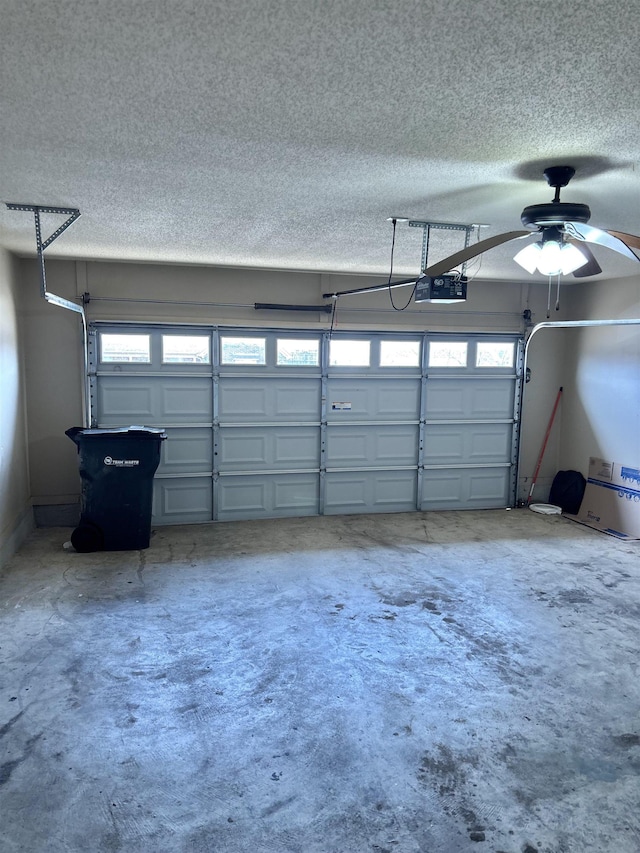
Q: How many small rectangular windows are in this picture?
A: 8